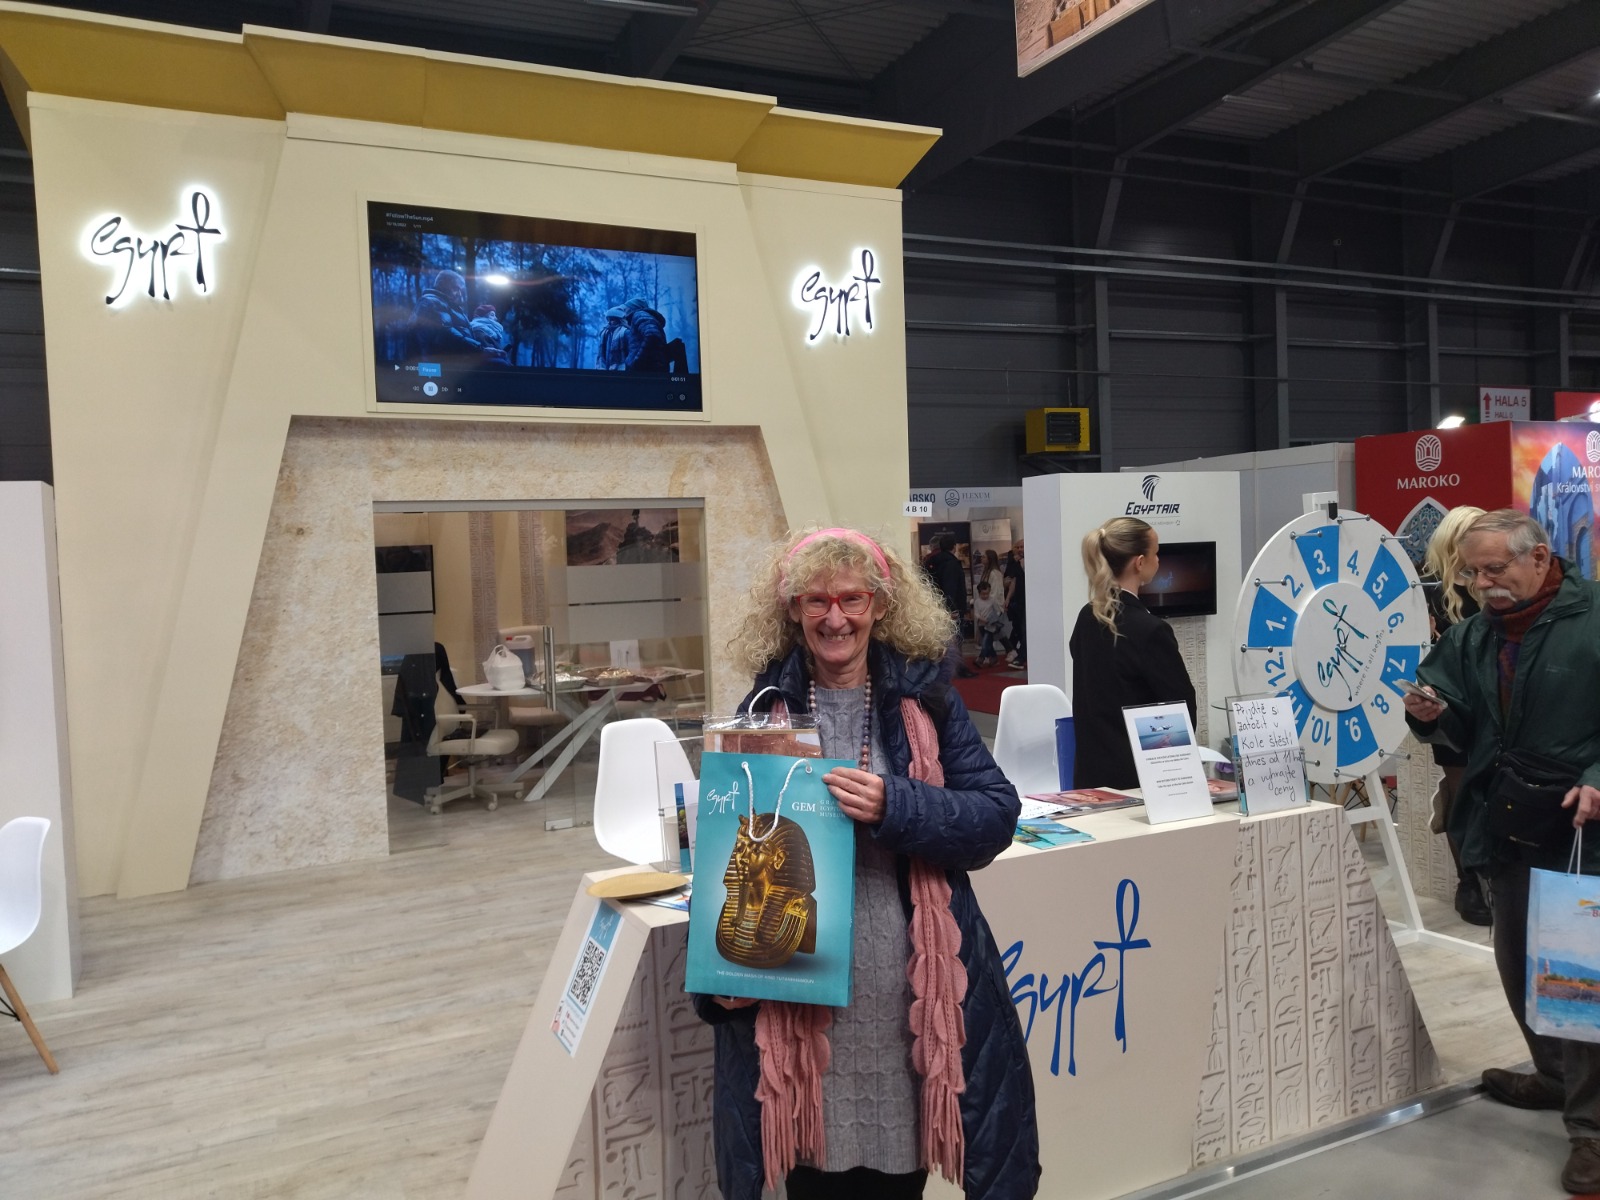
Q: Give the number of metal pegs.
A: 10